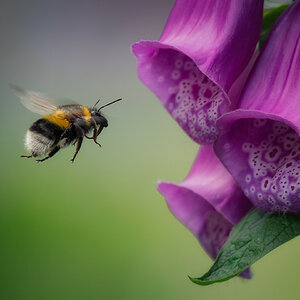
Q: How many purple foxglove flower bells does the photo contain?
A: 3